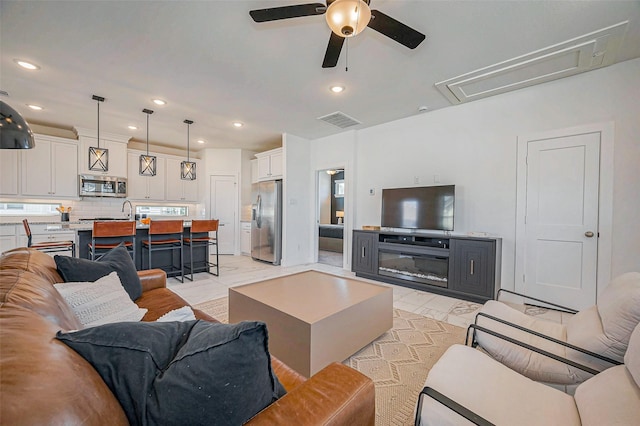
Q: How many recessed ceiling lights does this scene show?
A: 7